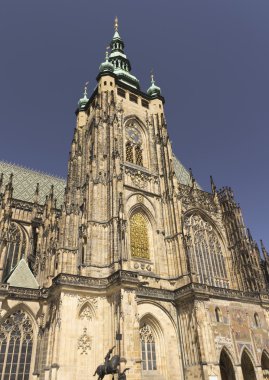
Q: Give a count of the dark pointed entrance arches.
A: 3